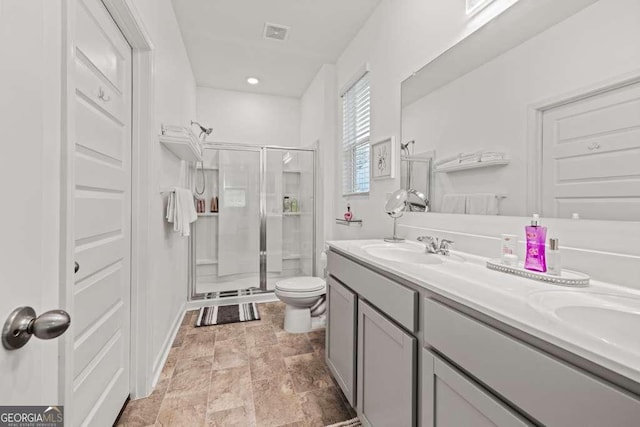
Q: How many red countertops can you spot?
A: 0